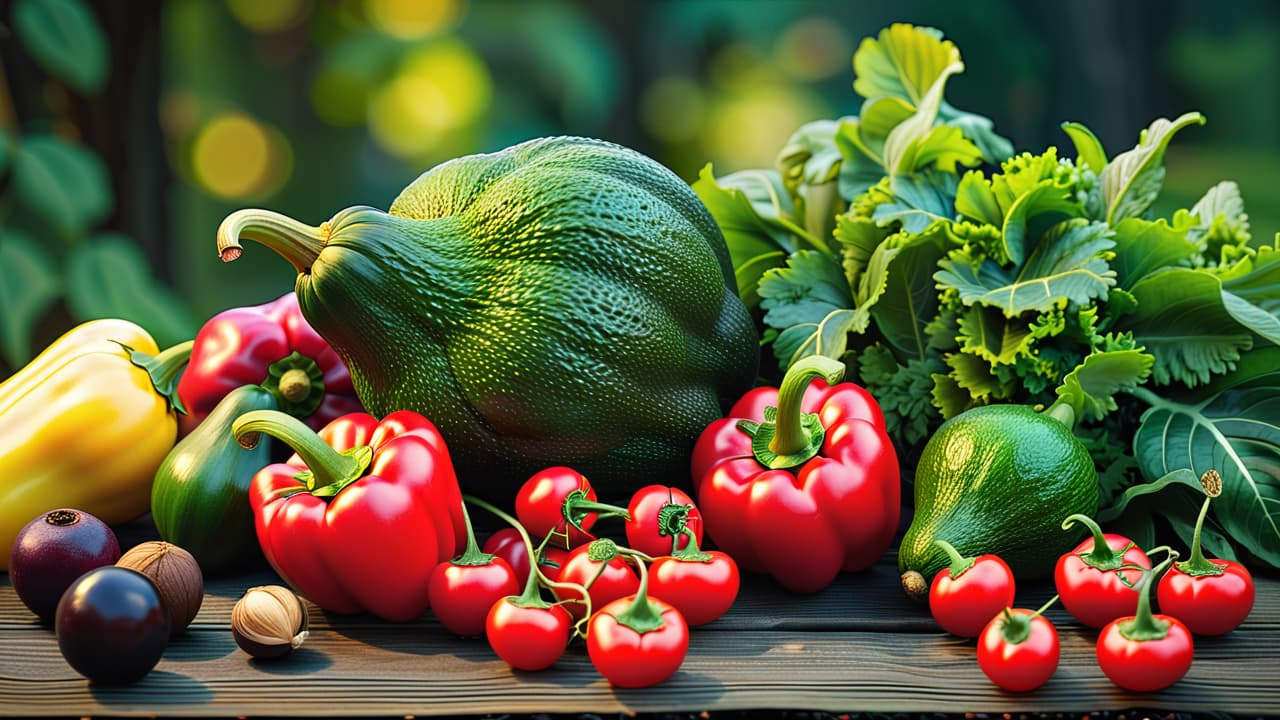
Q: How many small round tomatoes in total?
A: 13